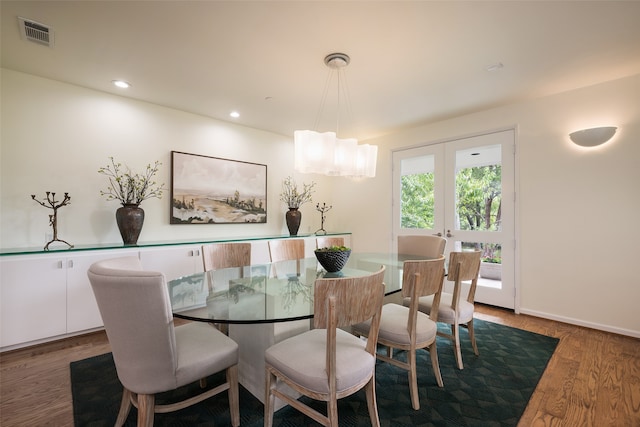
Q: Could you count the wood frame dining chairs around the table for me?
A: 6